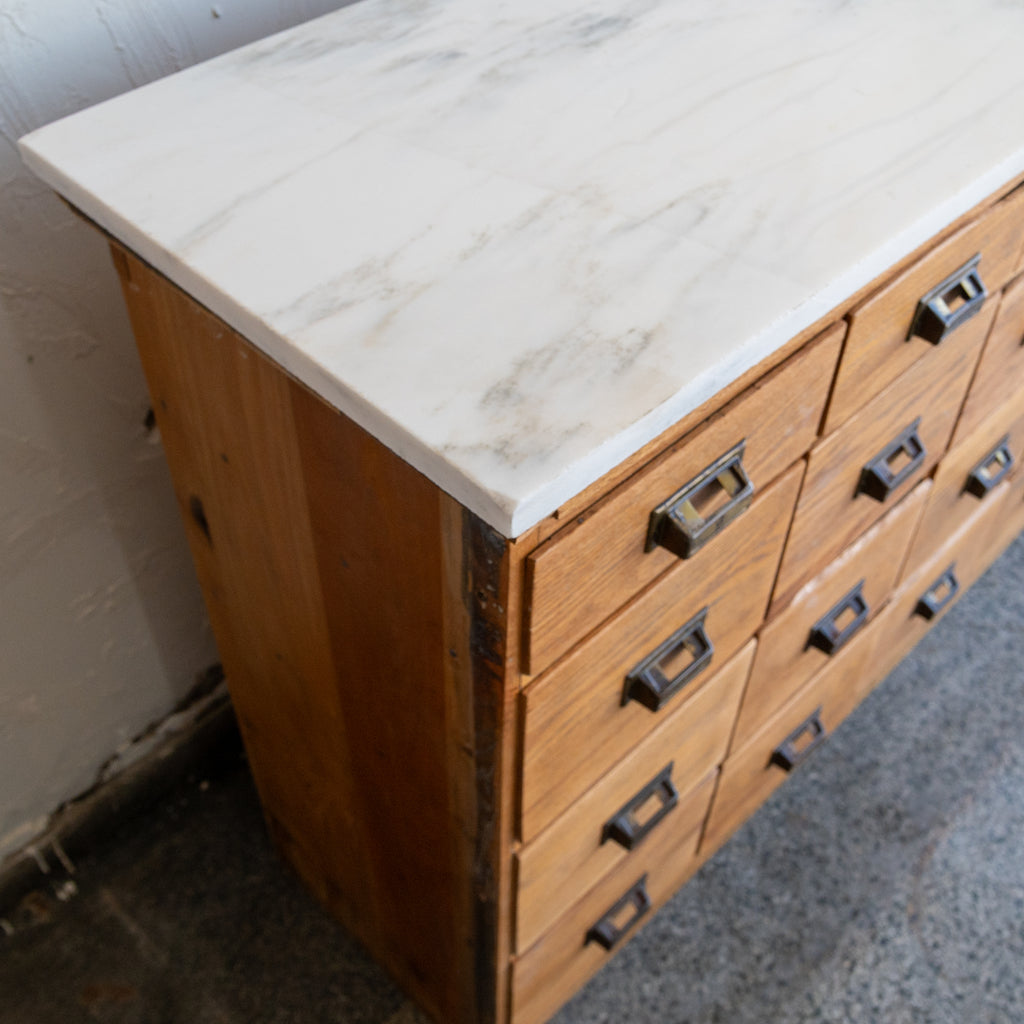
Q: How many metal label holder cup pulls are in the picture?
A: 10